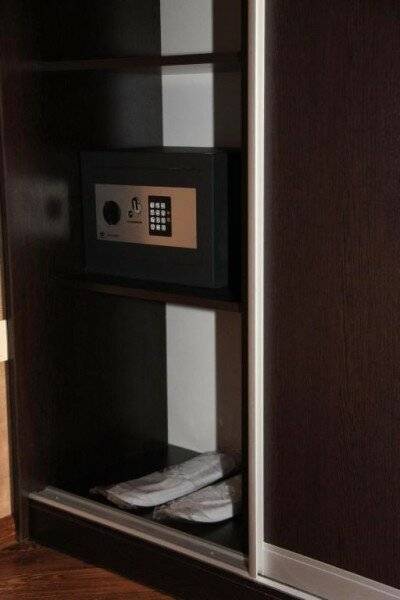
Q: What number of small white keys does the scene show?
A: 12